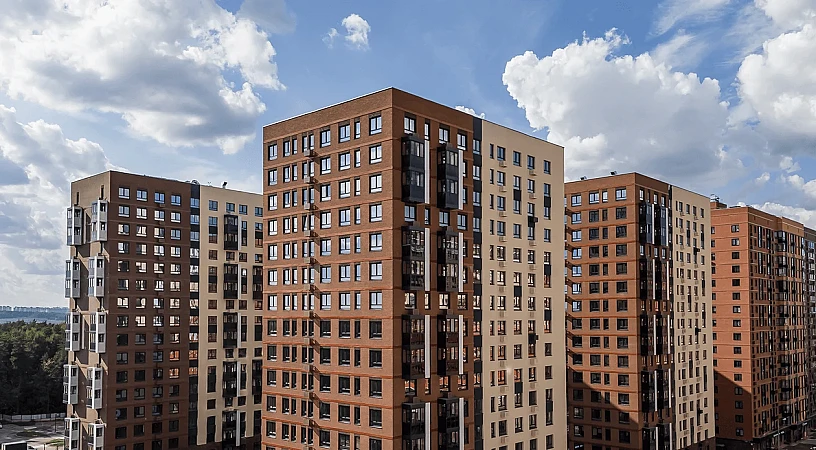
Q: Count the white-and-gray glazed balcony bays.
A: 10